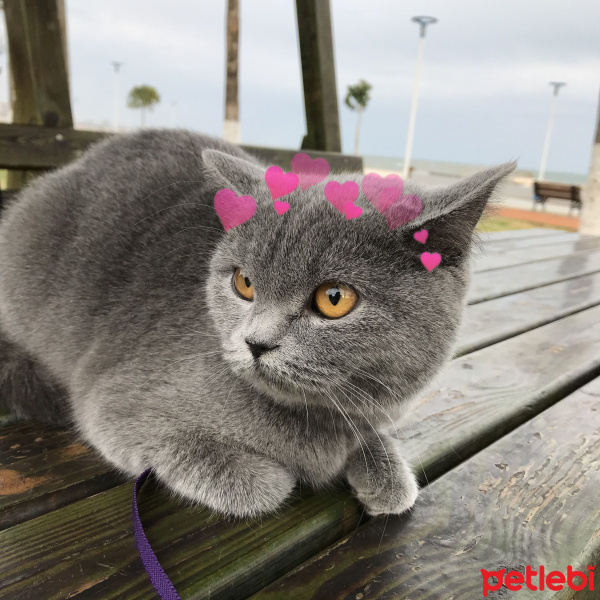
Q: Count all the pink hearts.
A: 10